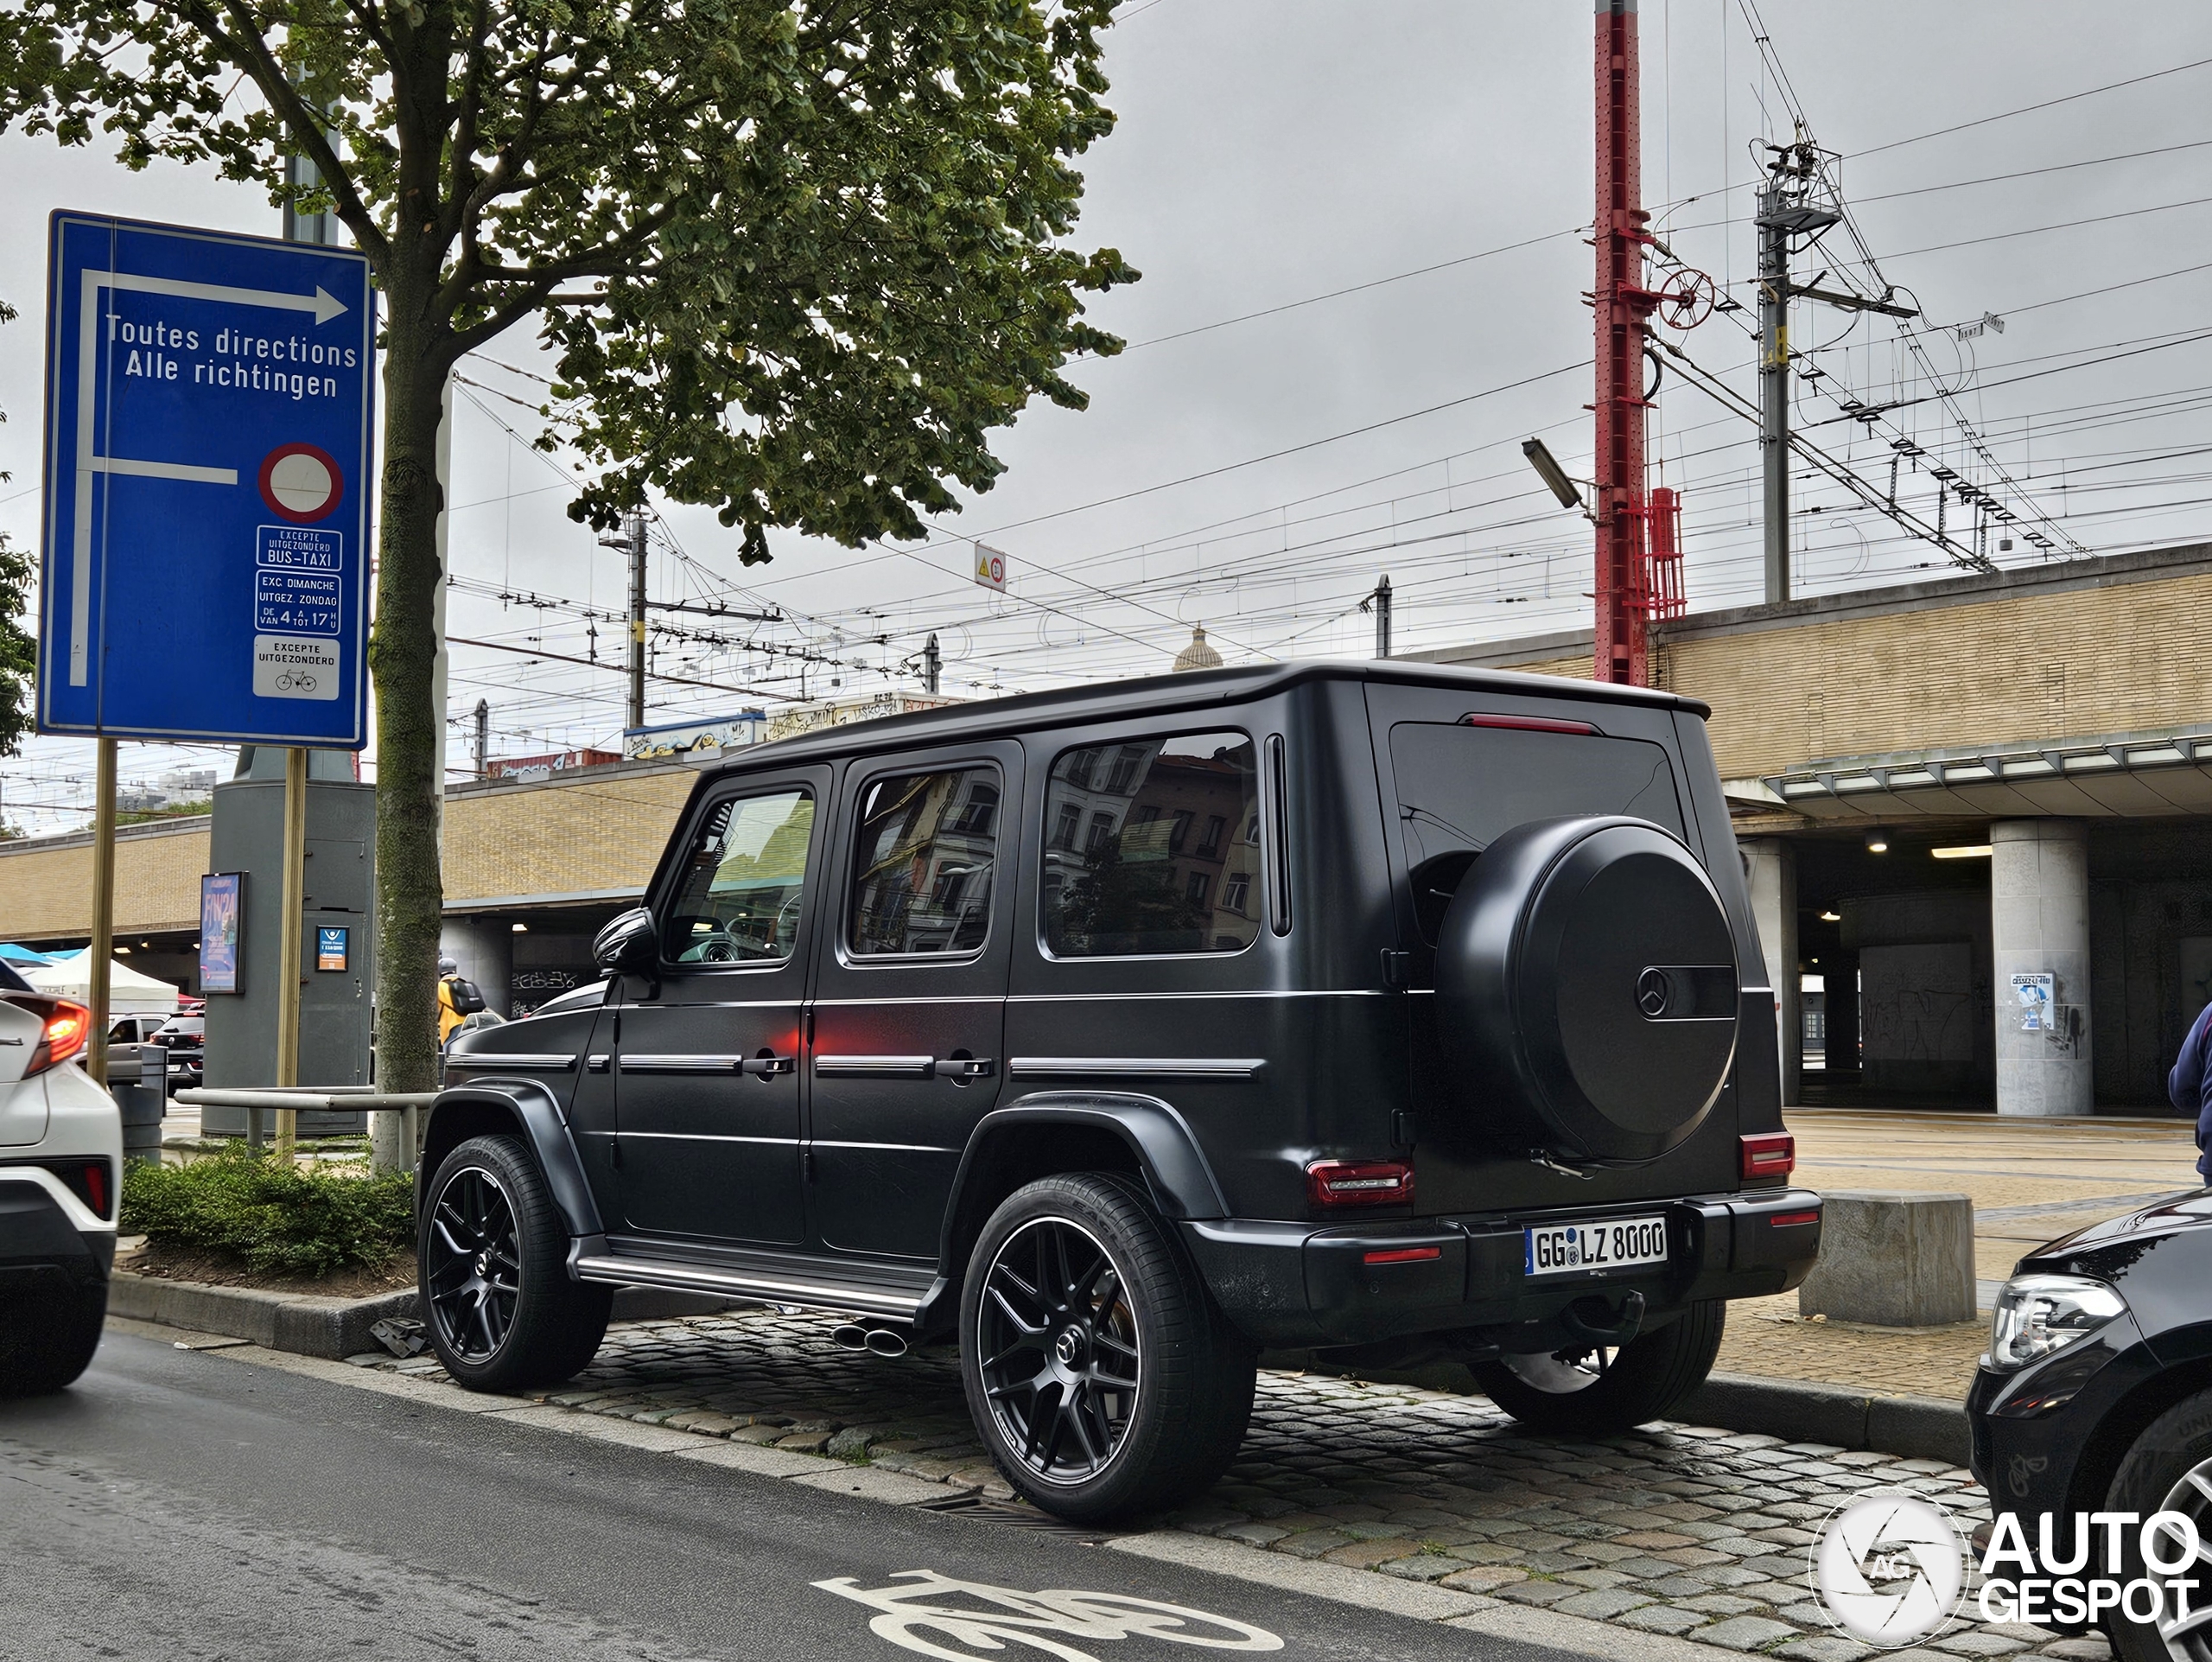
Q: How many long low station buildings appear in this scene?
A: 1